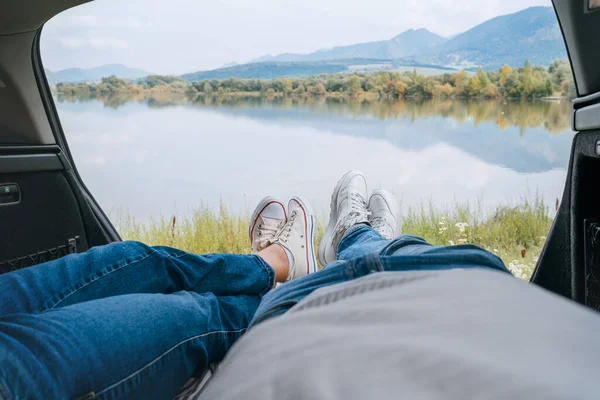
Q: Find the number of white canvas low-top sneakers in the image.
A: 2